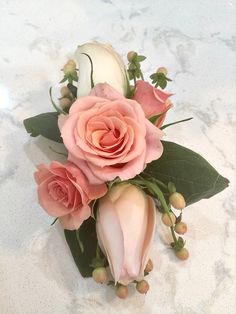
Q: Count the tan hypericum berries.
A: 13